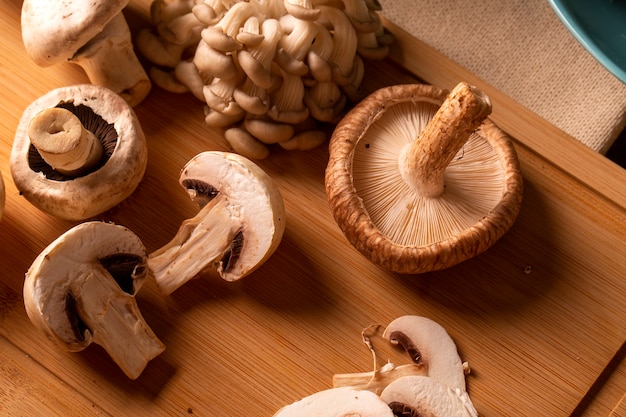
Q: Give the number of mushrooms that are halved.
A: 2